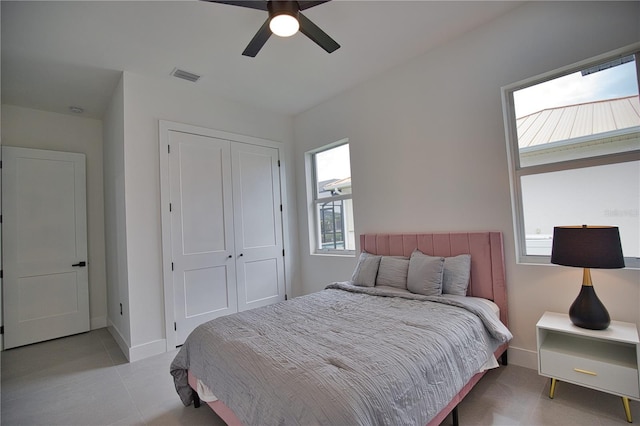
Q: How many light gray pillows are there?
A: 4